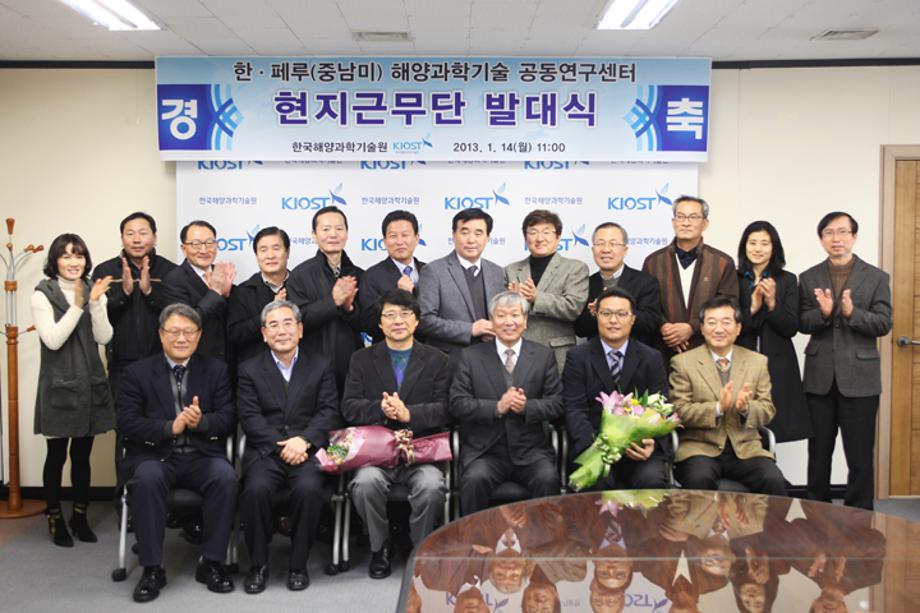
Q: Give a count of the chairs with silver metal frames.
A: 6